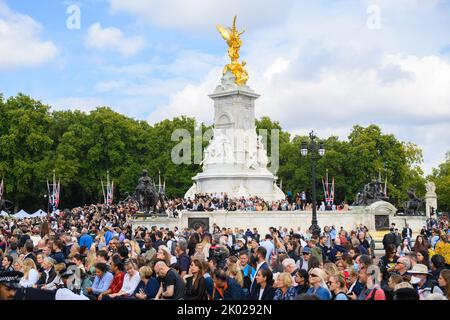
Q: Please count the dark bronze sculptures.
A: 3